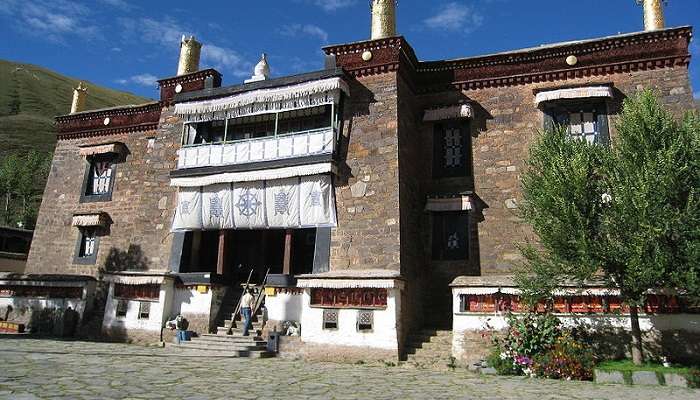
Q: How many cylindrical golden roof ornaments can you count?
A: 4